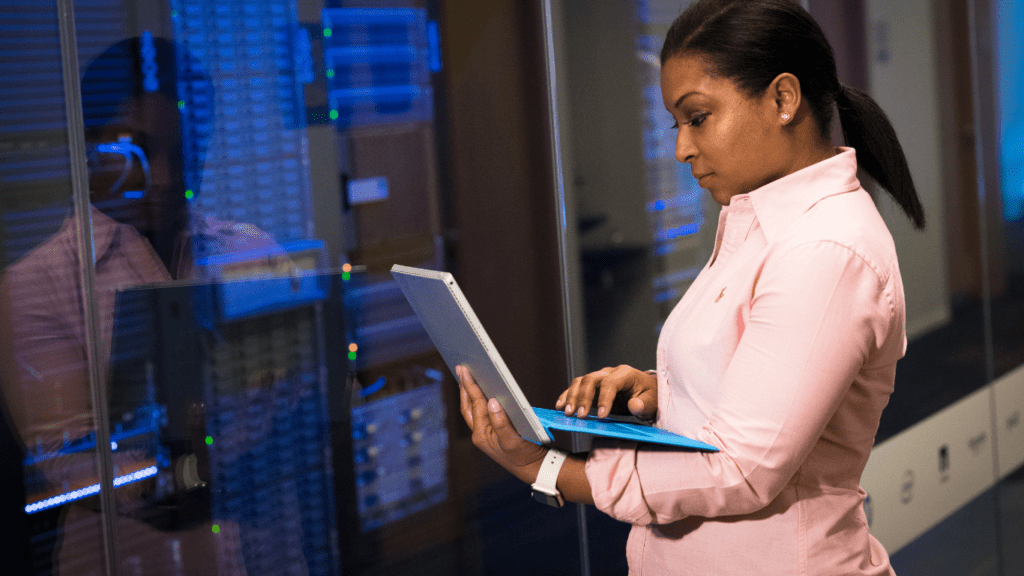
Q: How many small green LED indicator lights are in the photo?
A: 9